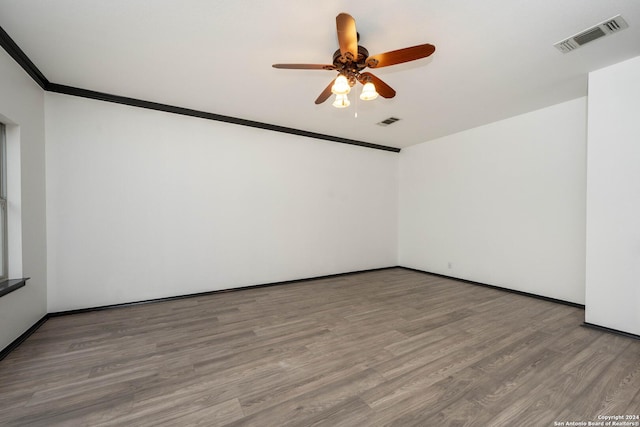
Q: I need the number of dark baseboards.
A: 4